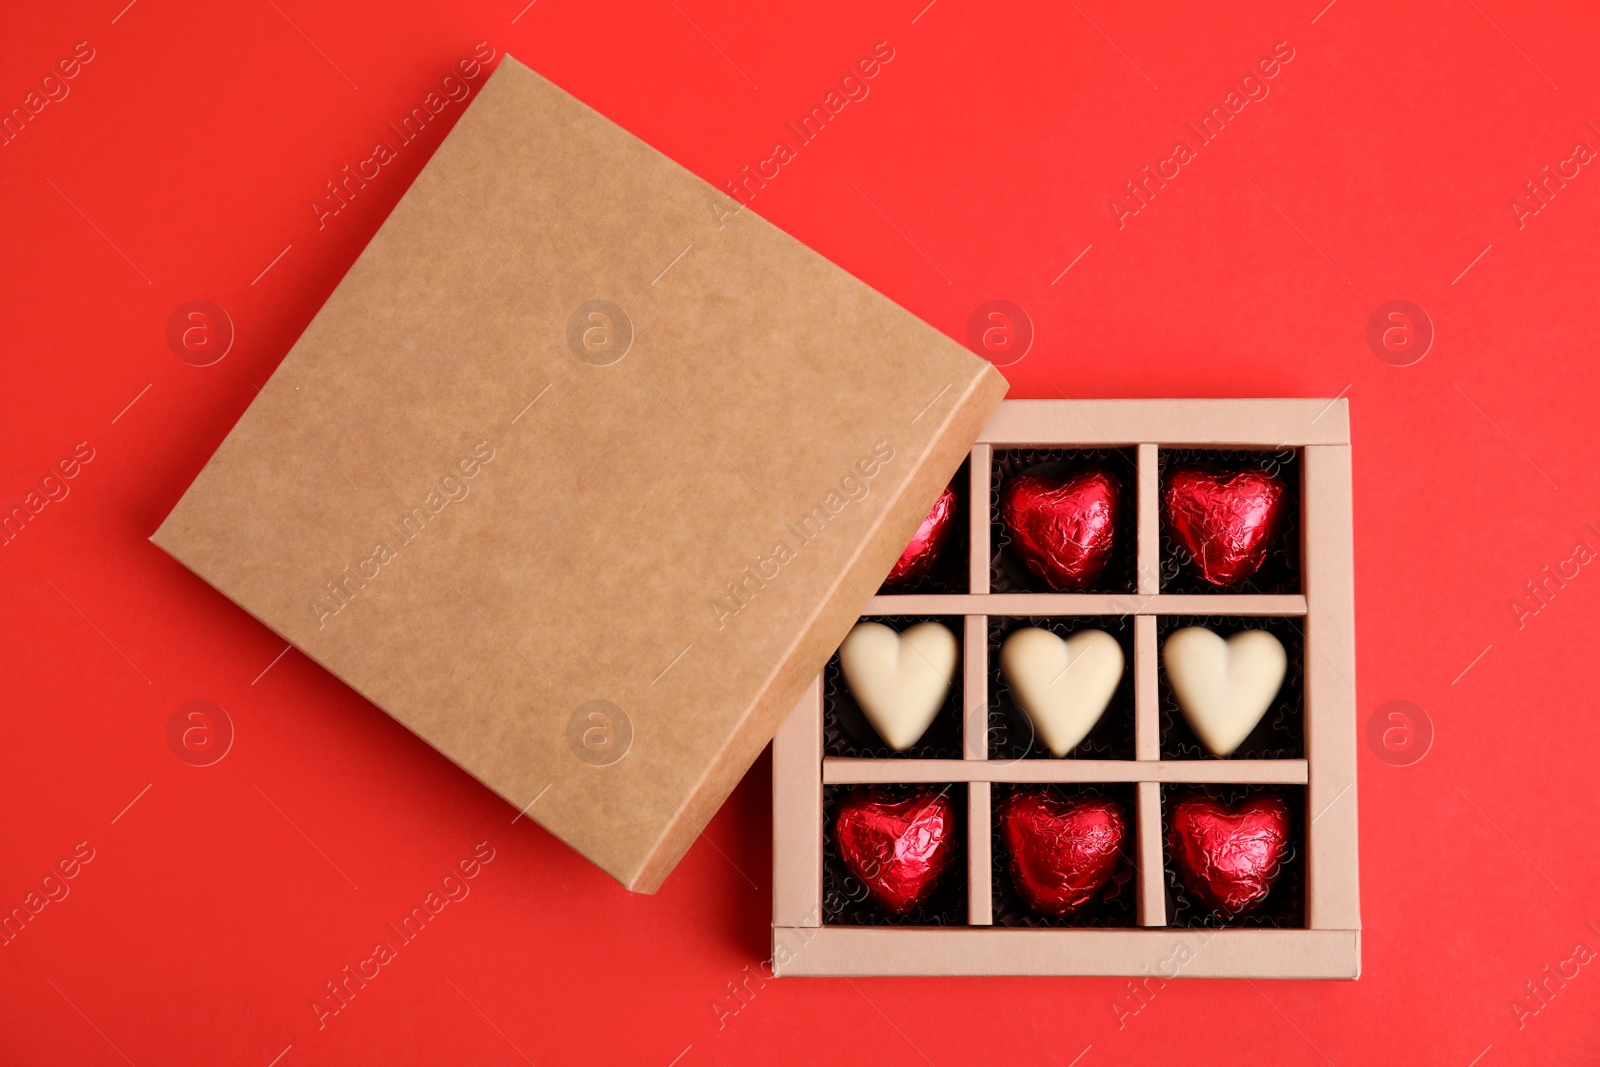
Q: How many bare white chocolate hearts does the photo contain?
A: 3